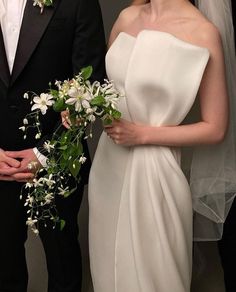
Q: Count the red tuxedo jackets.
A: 0